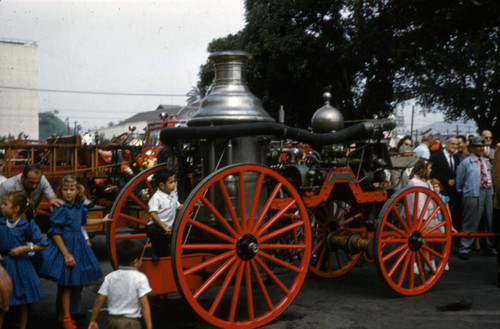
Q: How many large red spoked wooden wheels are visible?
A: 4